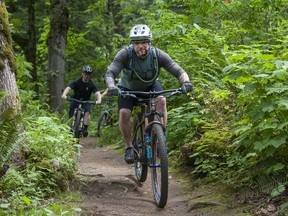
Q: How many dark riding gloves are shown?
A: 2